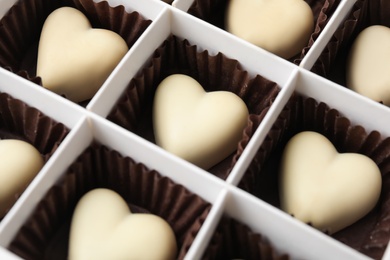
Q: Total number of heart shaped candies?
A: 7